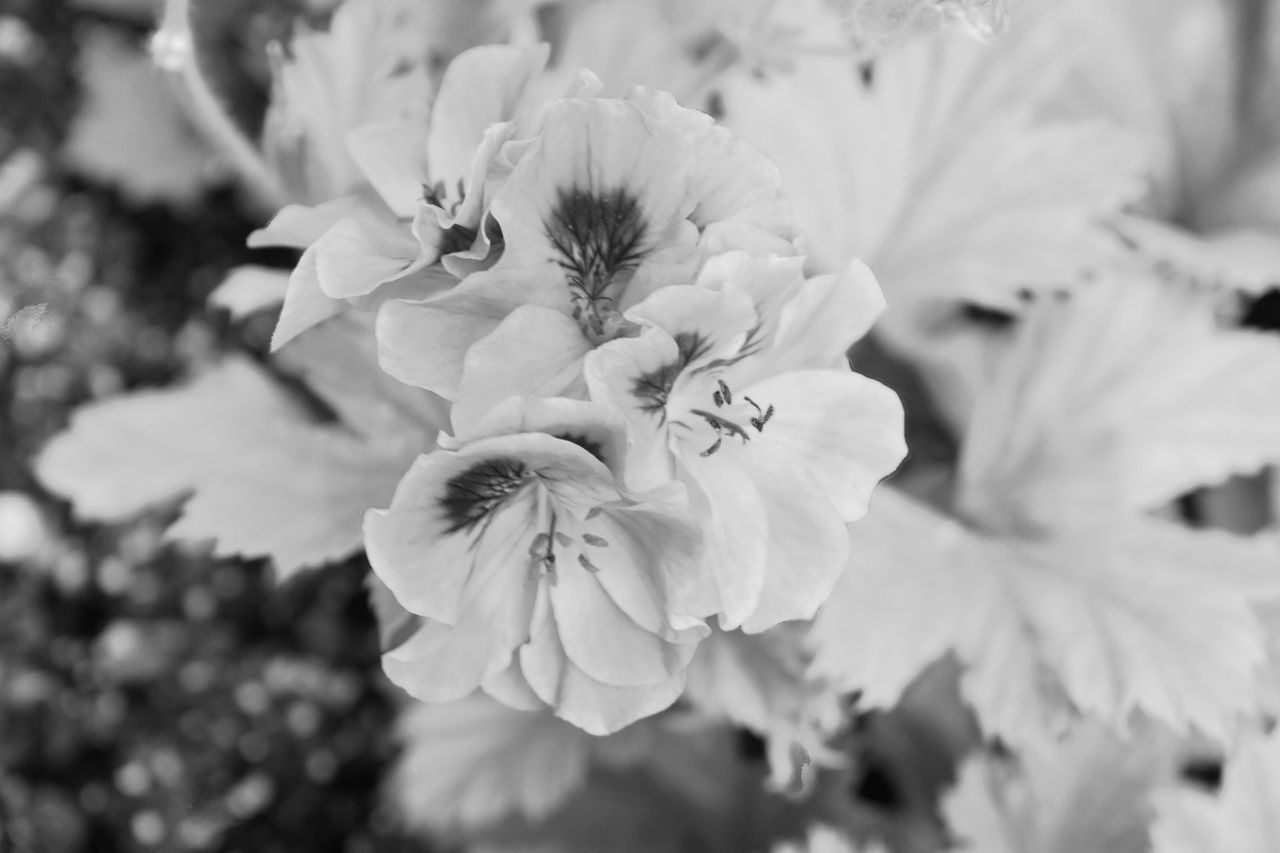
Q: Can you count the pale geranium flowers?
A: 4